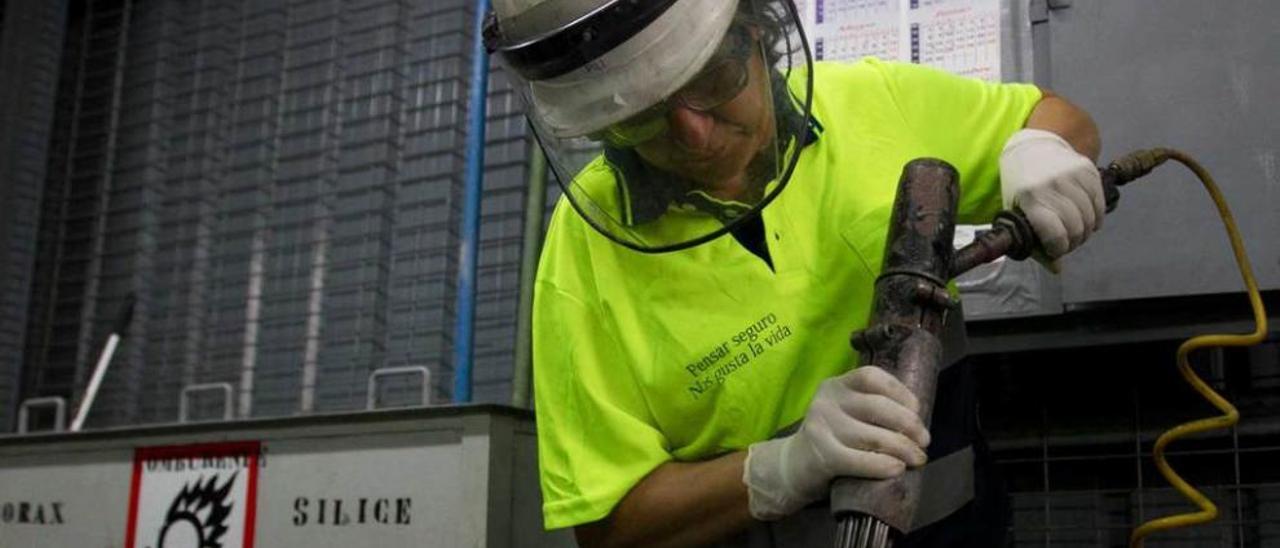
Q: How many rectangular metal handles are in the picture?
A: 3